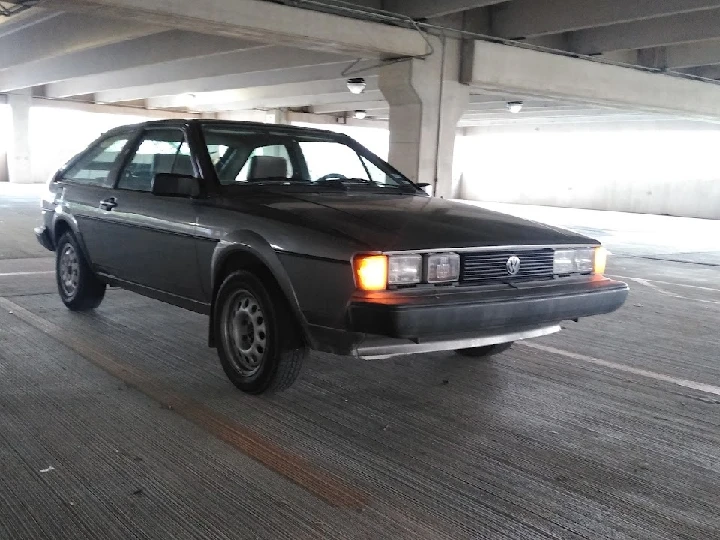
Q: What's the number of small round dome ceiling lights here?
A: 3